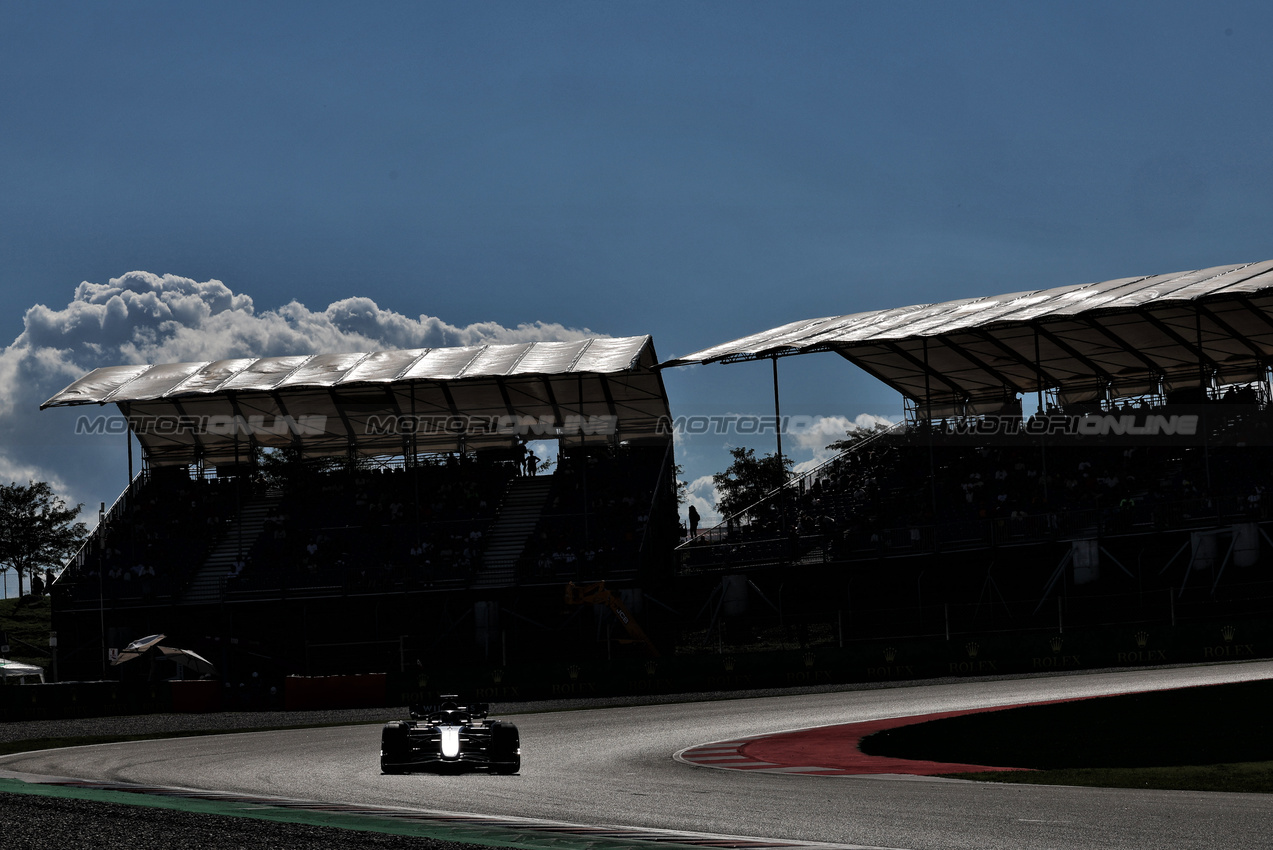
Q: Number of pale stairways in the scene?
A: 2